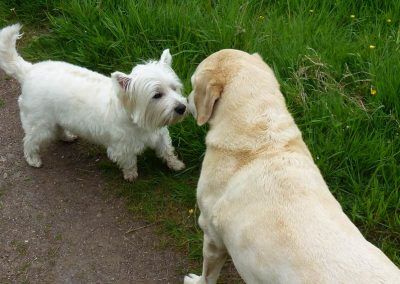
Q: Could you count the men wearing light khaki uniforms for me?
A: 0